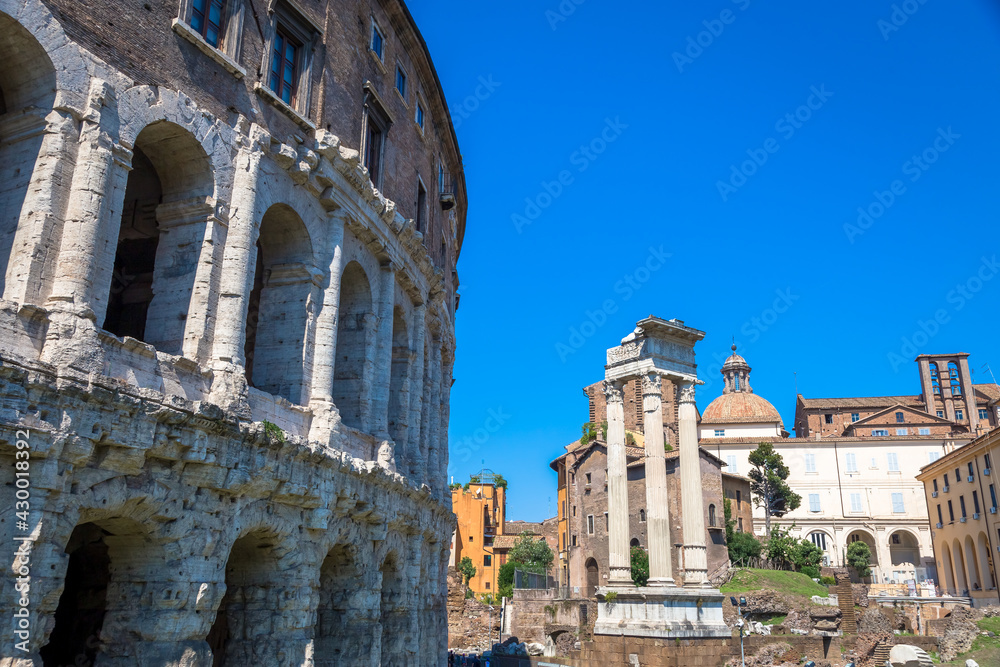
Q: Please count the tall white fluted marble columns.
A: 3